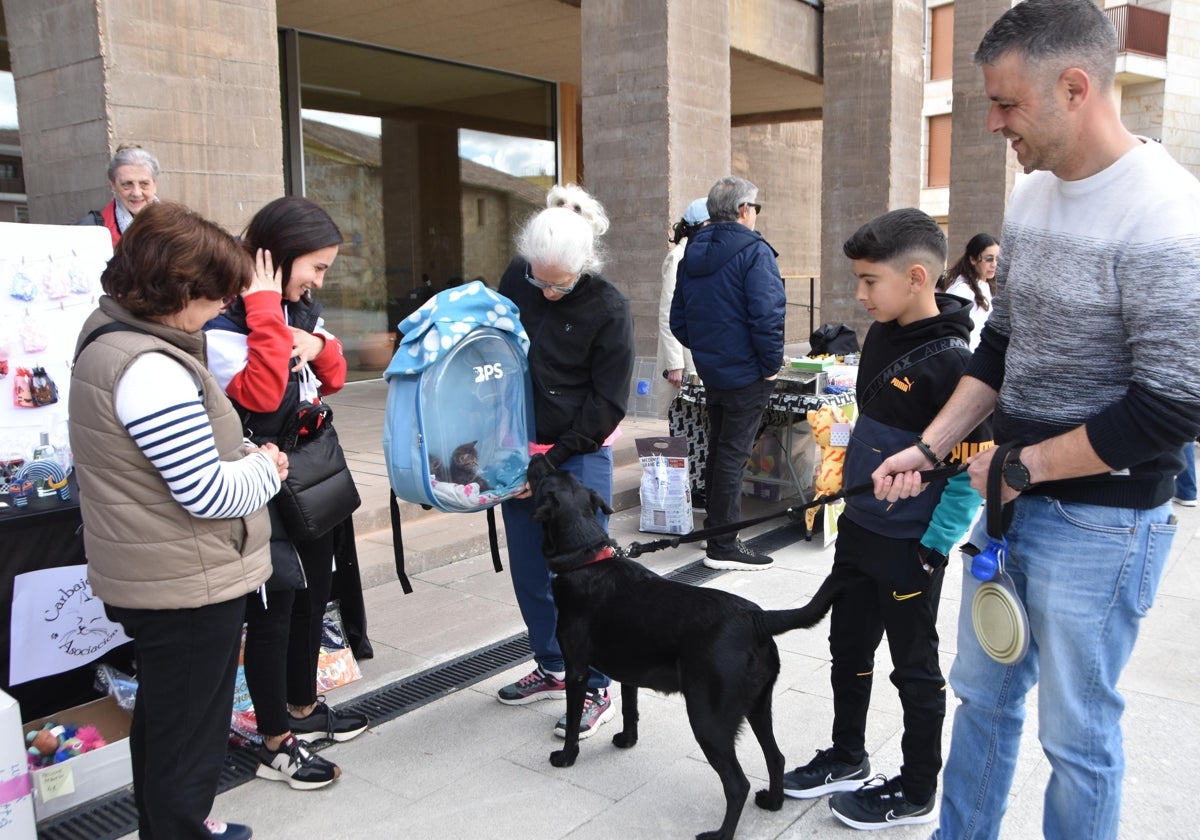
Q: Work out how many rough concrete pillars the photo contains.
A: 4